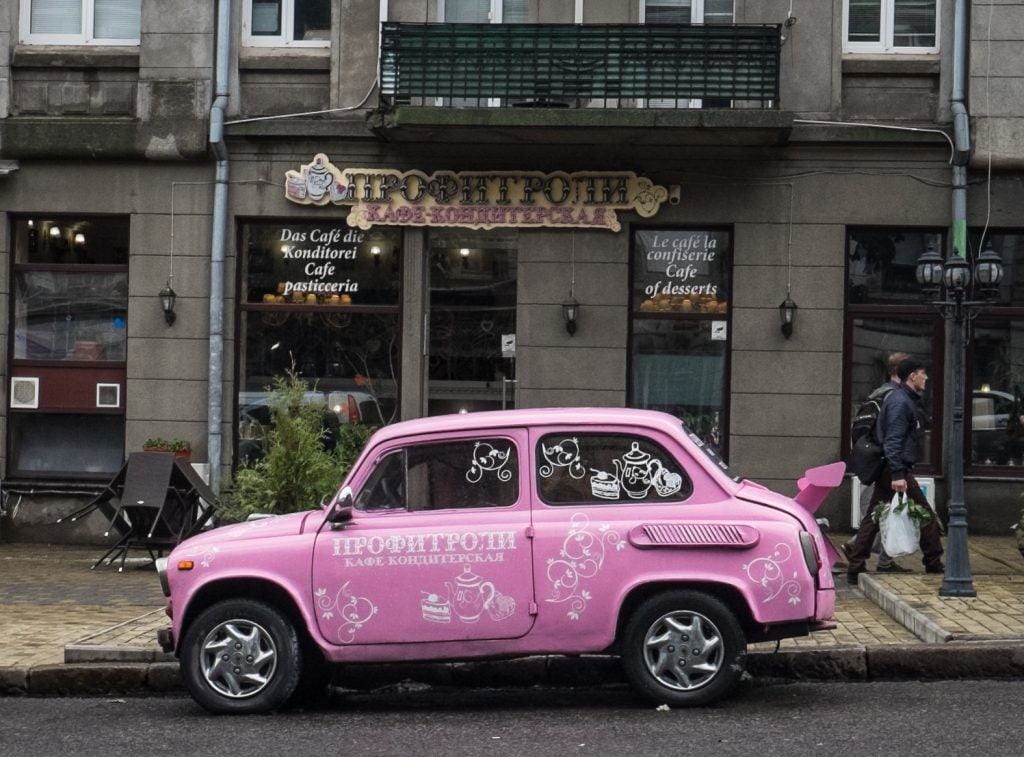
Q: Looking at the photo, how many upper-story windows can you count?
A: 5